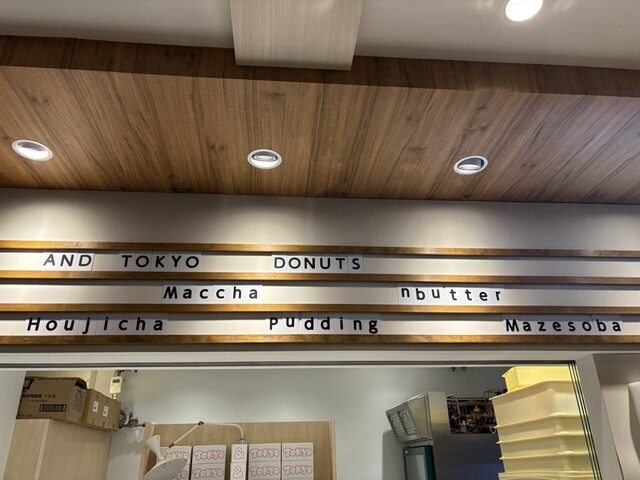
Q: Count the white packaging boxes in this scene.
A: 10